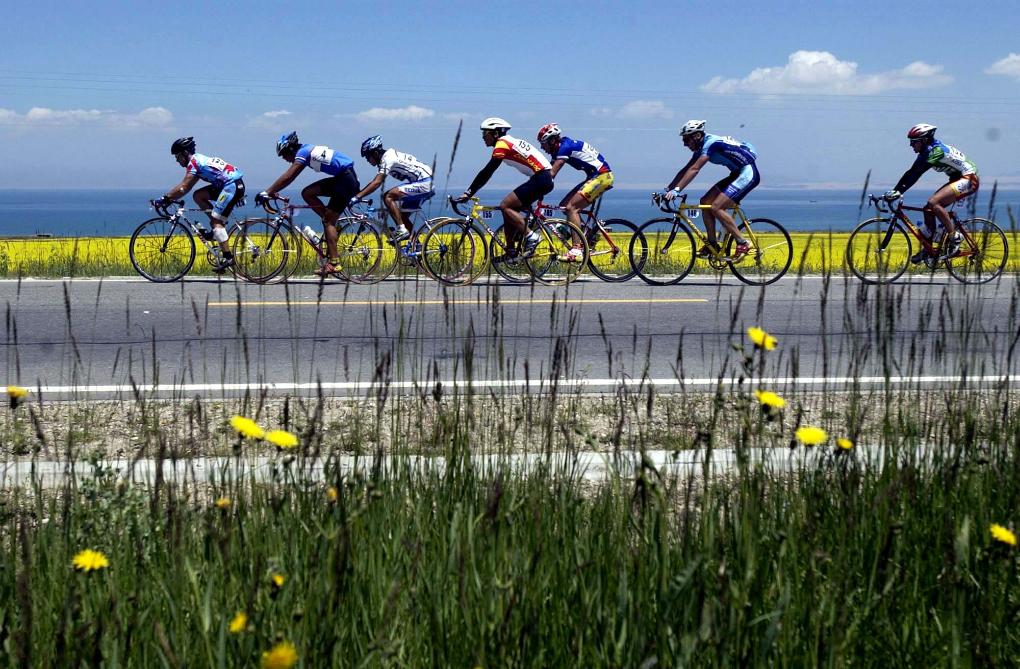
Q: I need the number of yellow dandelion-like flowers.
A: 14